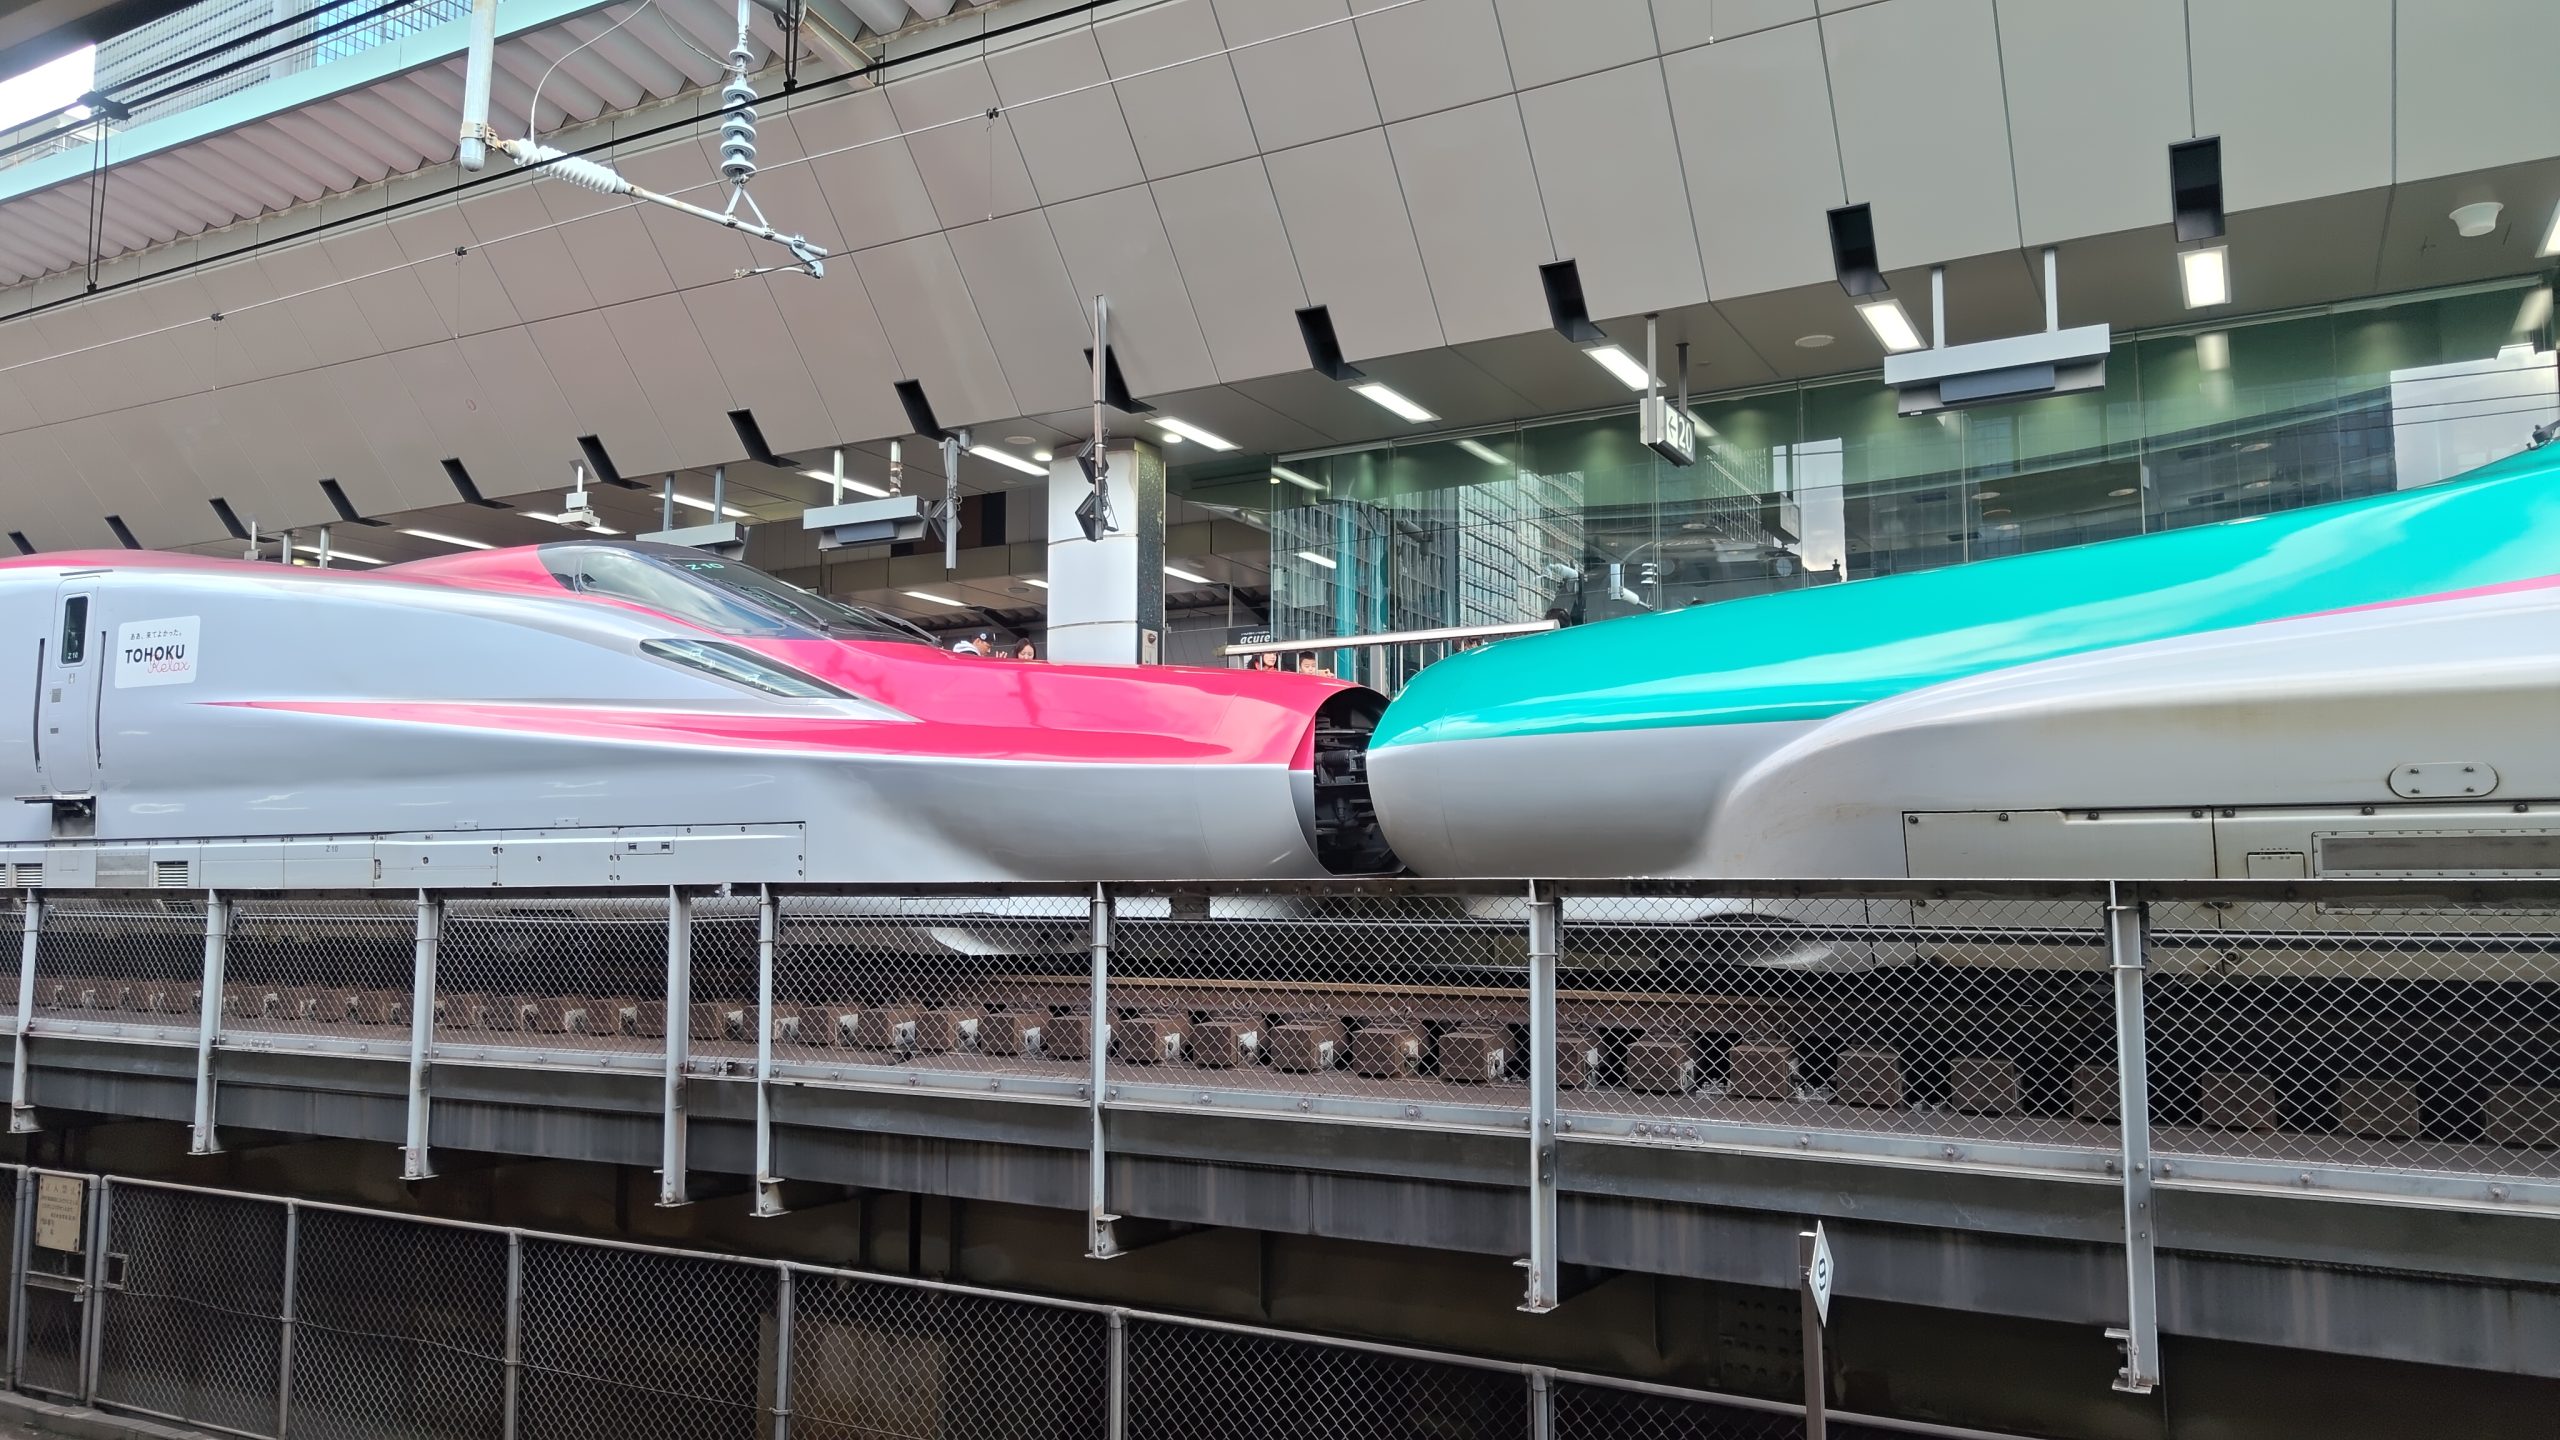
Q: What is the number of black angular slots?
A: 13